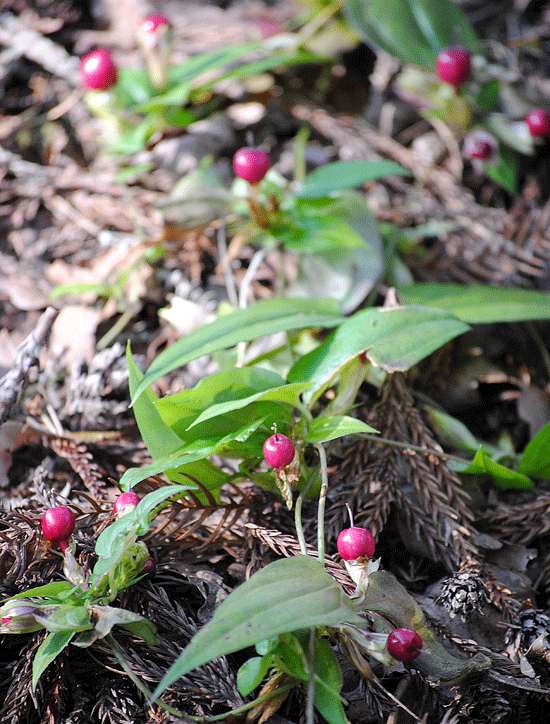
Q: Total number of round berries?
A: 12